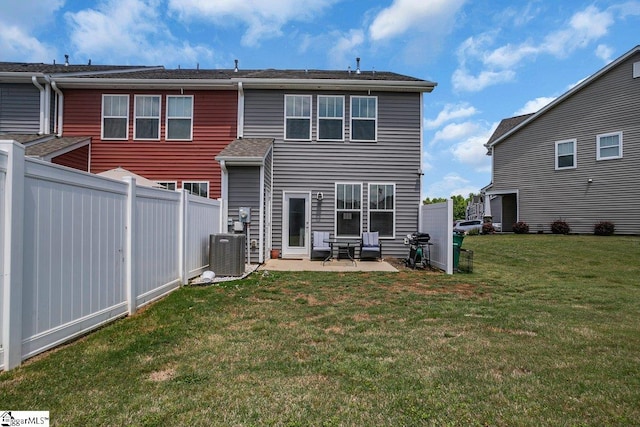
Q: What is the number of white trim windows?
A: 12